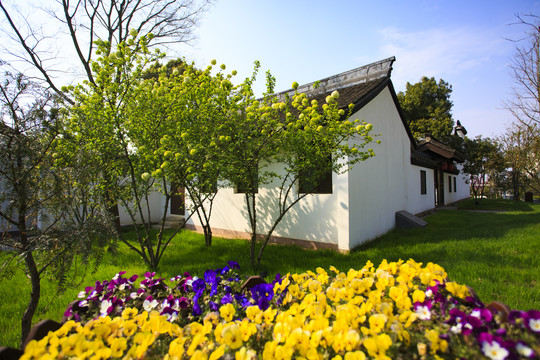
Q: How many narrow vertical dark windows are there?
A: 3